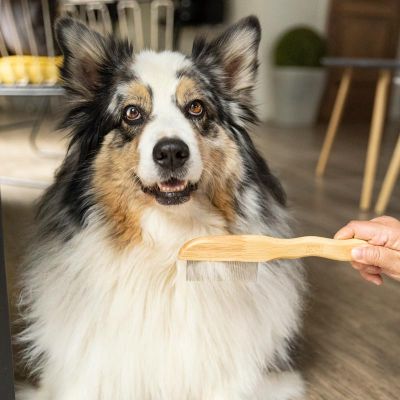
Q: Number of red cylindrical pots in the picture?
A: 0